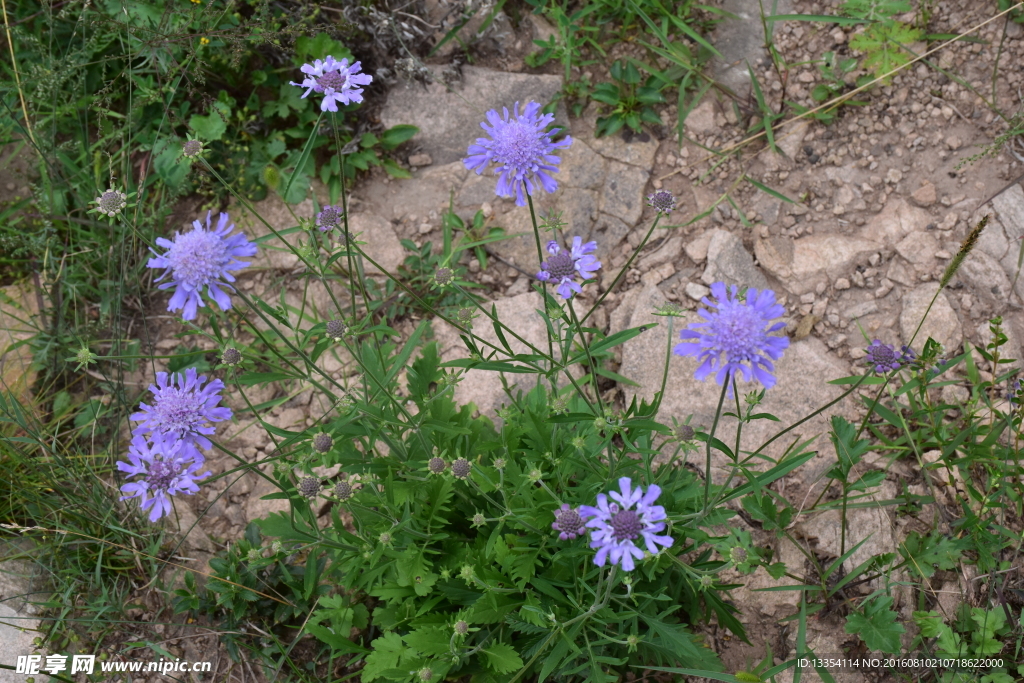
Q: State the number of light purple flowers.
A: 8